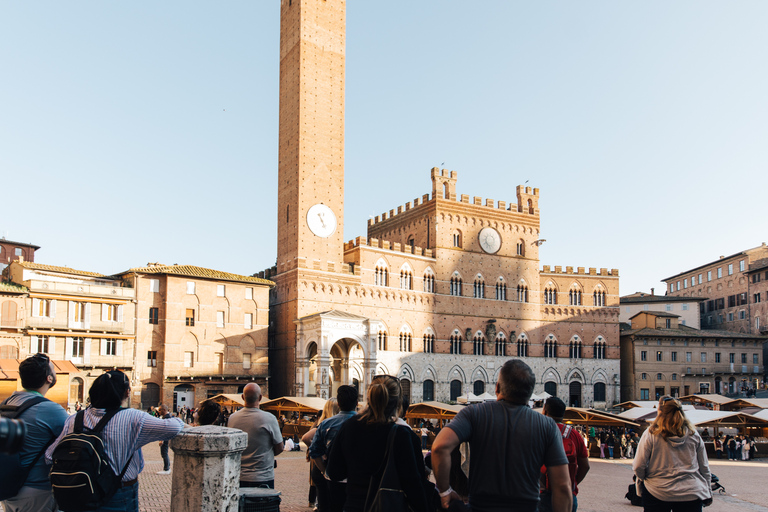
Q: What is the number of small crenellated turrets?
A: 2